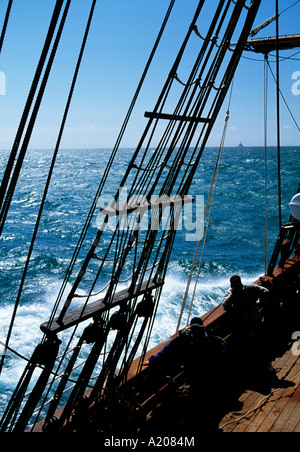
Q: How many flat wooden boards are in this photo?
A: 3